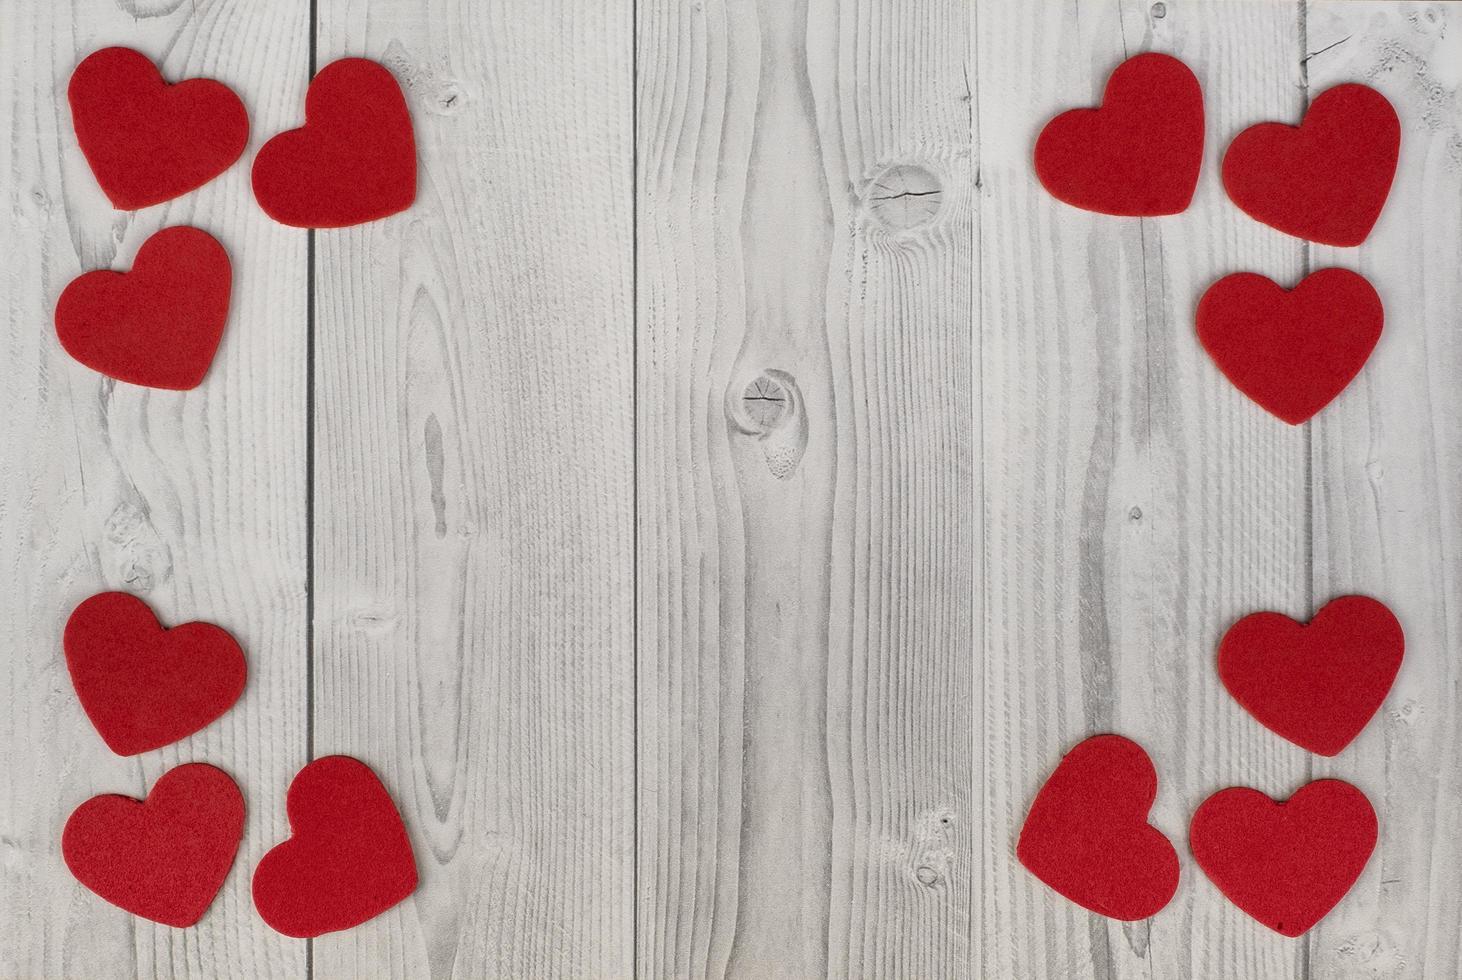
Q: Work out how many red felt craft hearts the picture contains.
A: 12